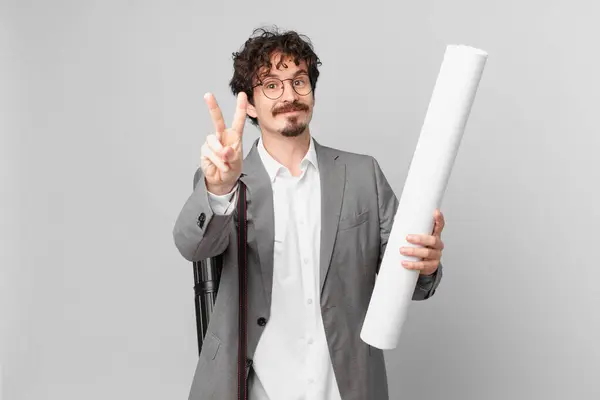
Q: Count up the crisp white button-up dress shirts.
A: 1